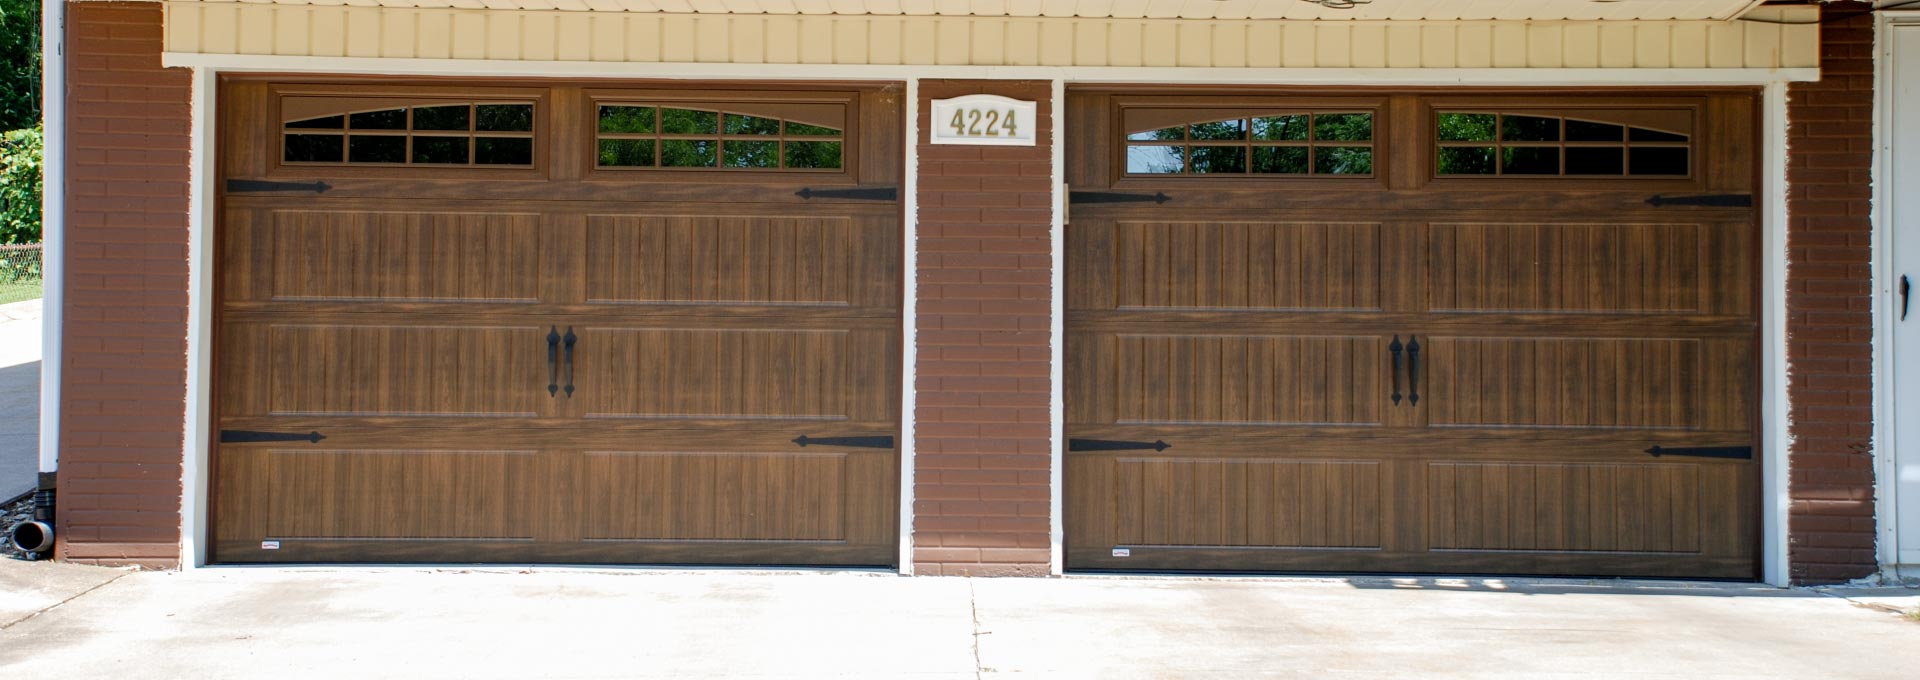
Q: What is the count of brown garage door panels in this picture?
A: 12